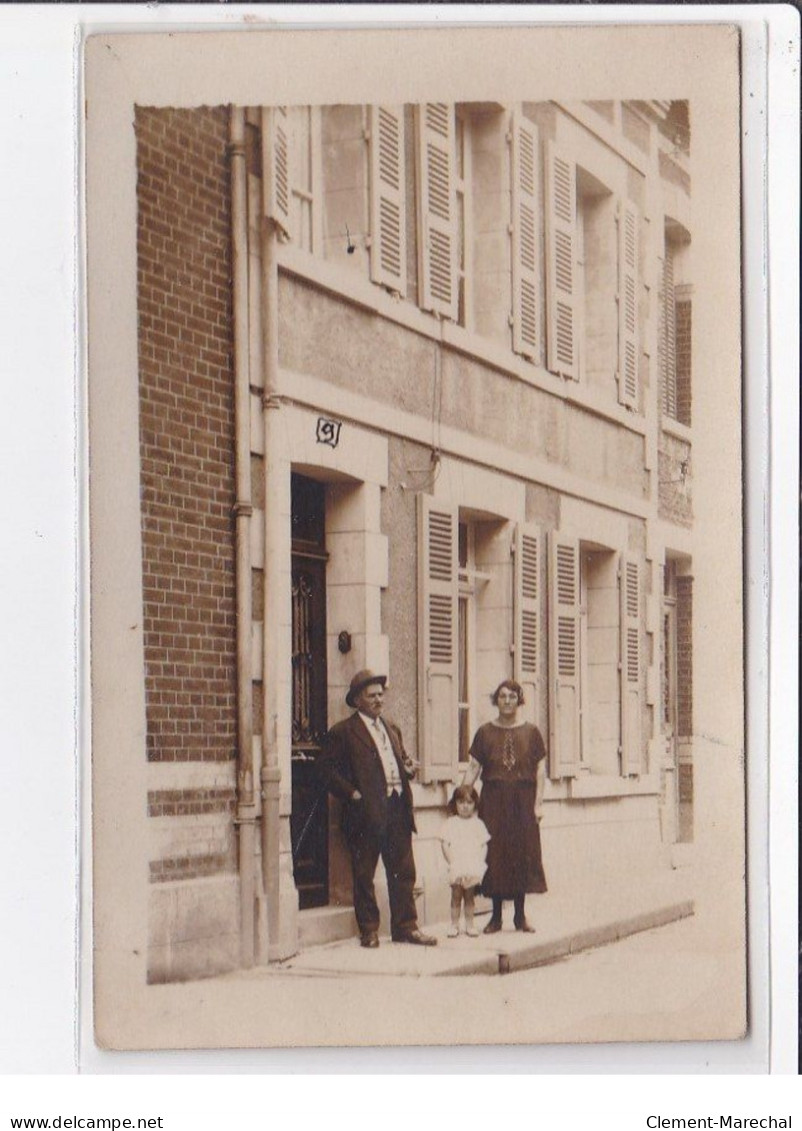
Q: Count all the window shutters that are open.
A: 10